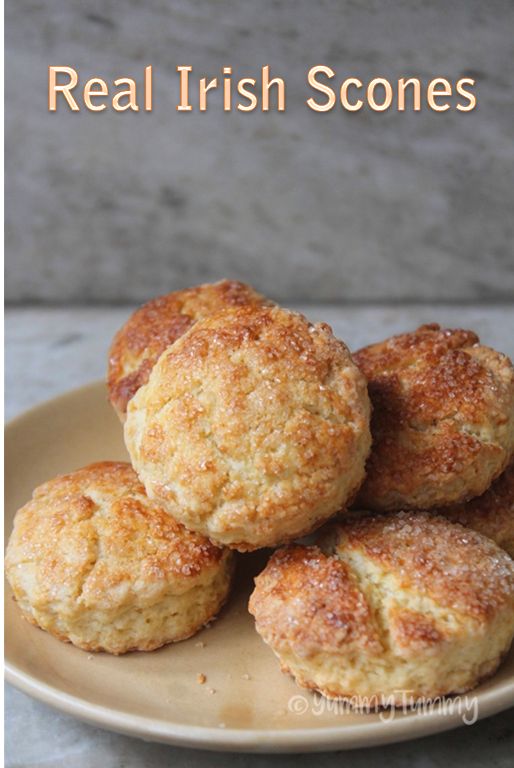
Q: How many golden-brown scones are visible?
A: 6